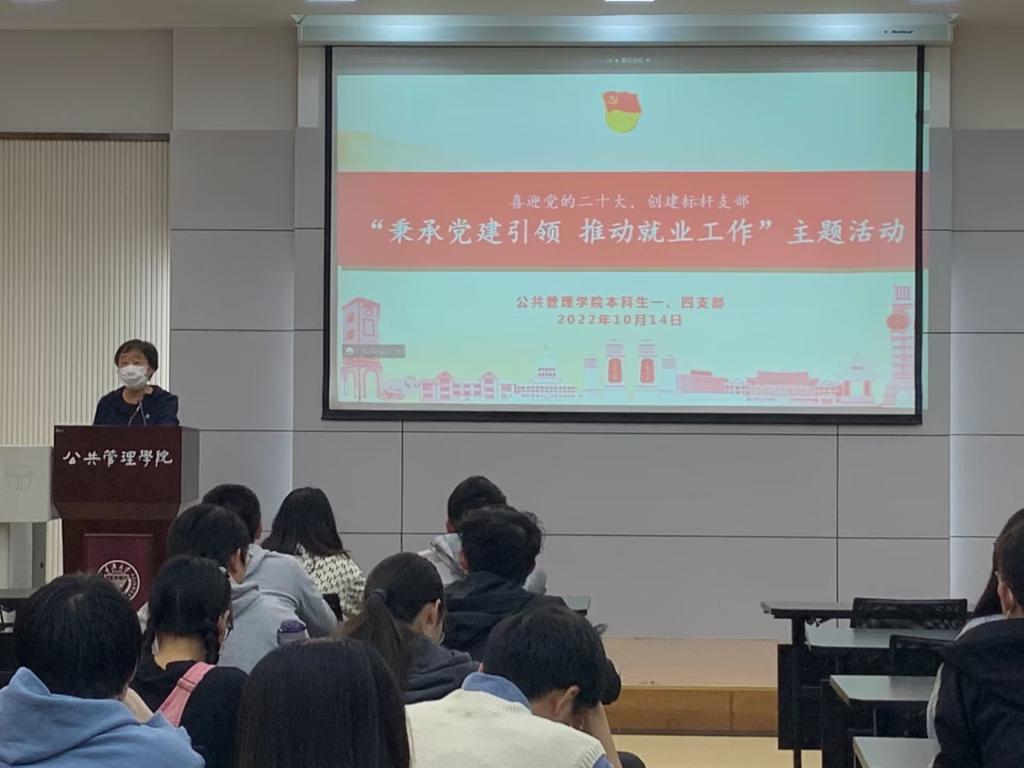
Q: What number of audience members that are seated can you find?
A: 12